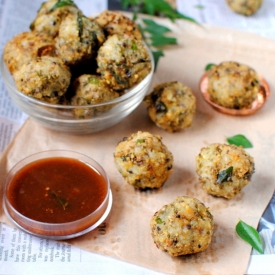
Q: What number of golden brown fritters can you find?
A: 13